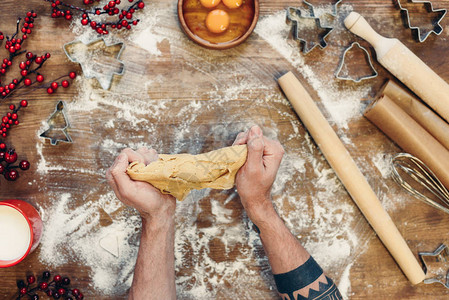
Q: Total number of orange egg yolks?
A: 3